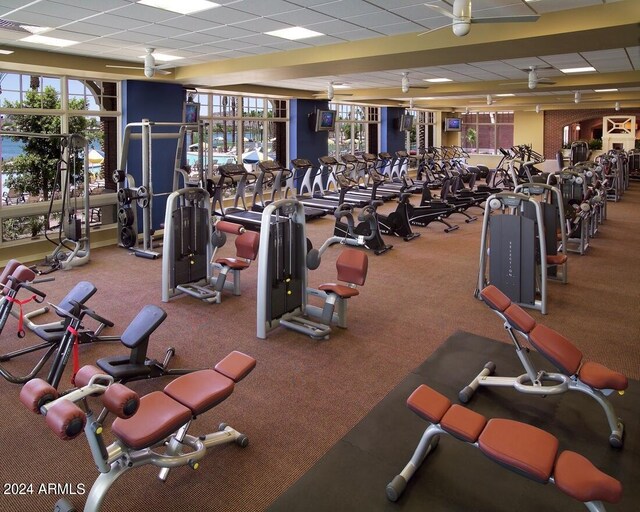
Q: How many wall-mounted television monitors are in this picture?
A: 4